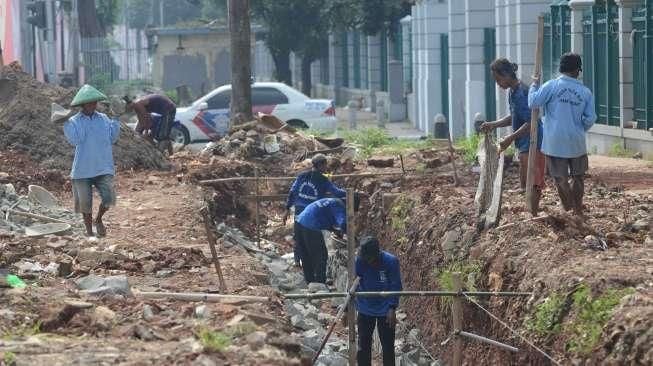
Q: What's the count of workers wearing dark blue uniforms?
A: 3